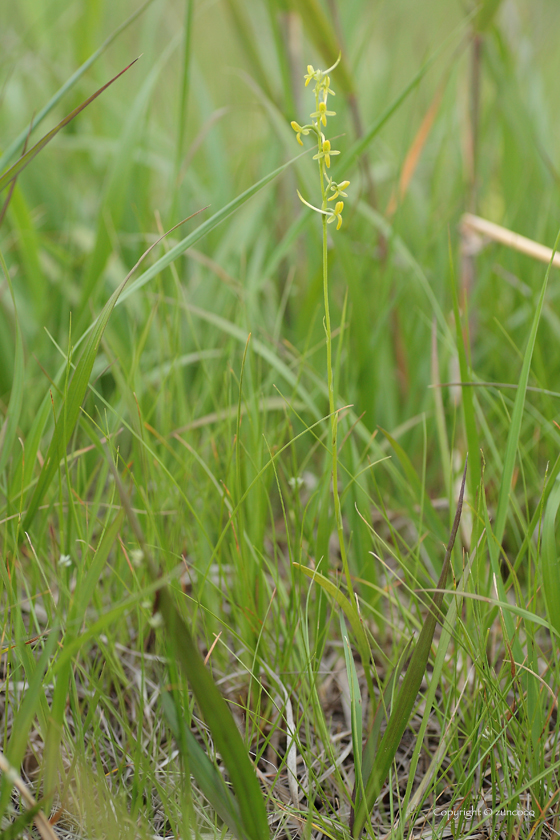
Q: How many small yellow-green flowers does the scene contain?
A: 7